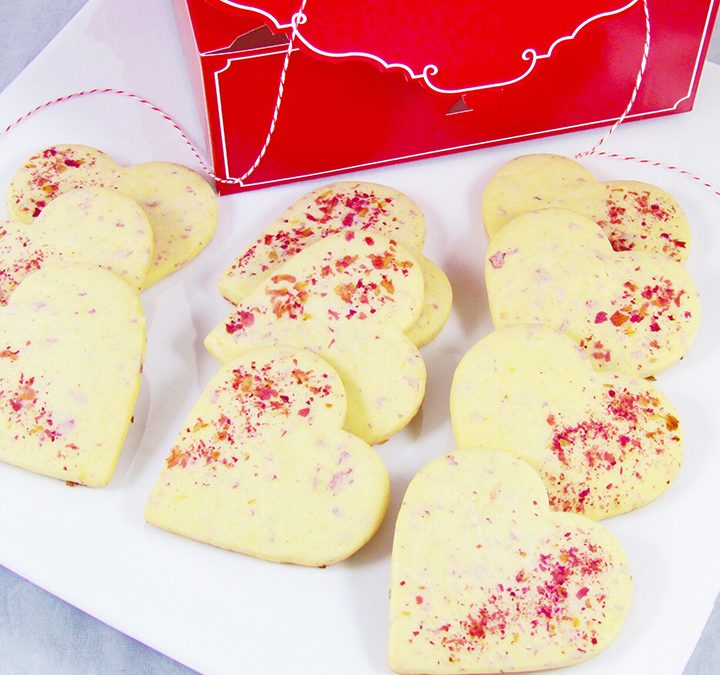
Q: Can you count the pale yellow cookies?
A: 10